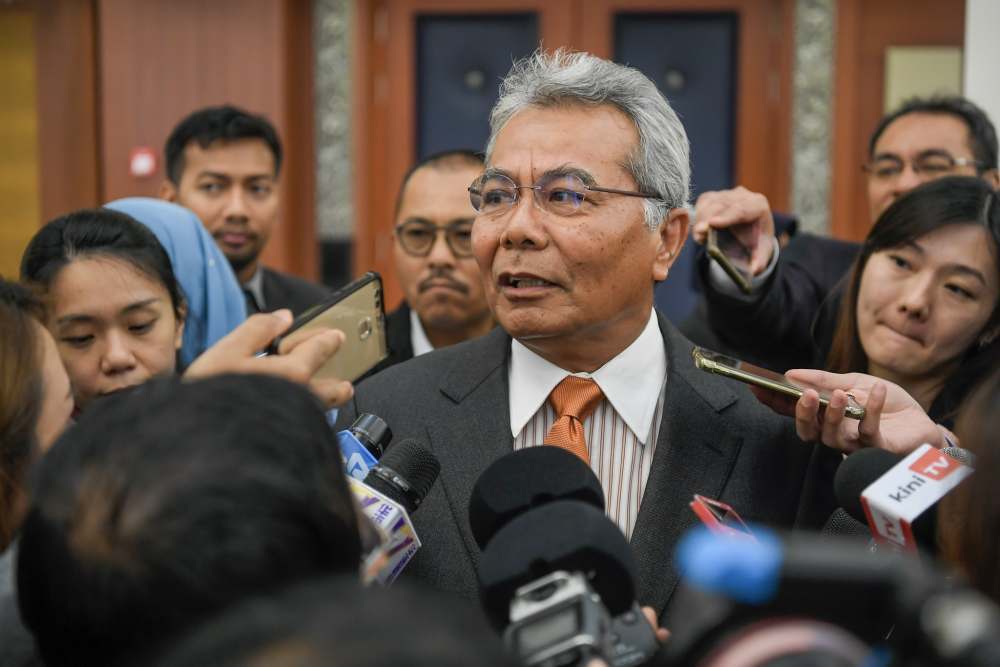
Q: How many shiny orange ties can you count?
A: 1